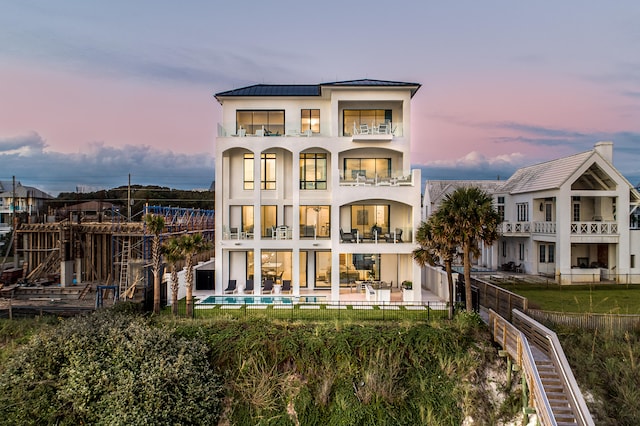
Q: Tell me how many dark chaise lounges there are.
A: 4